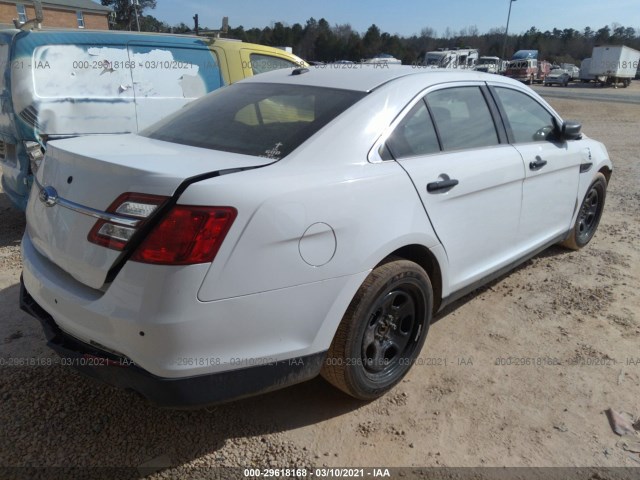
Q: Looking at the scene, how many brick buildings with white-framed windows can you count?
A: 1